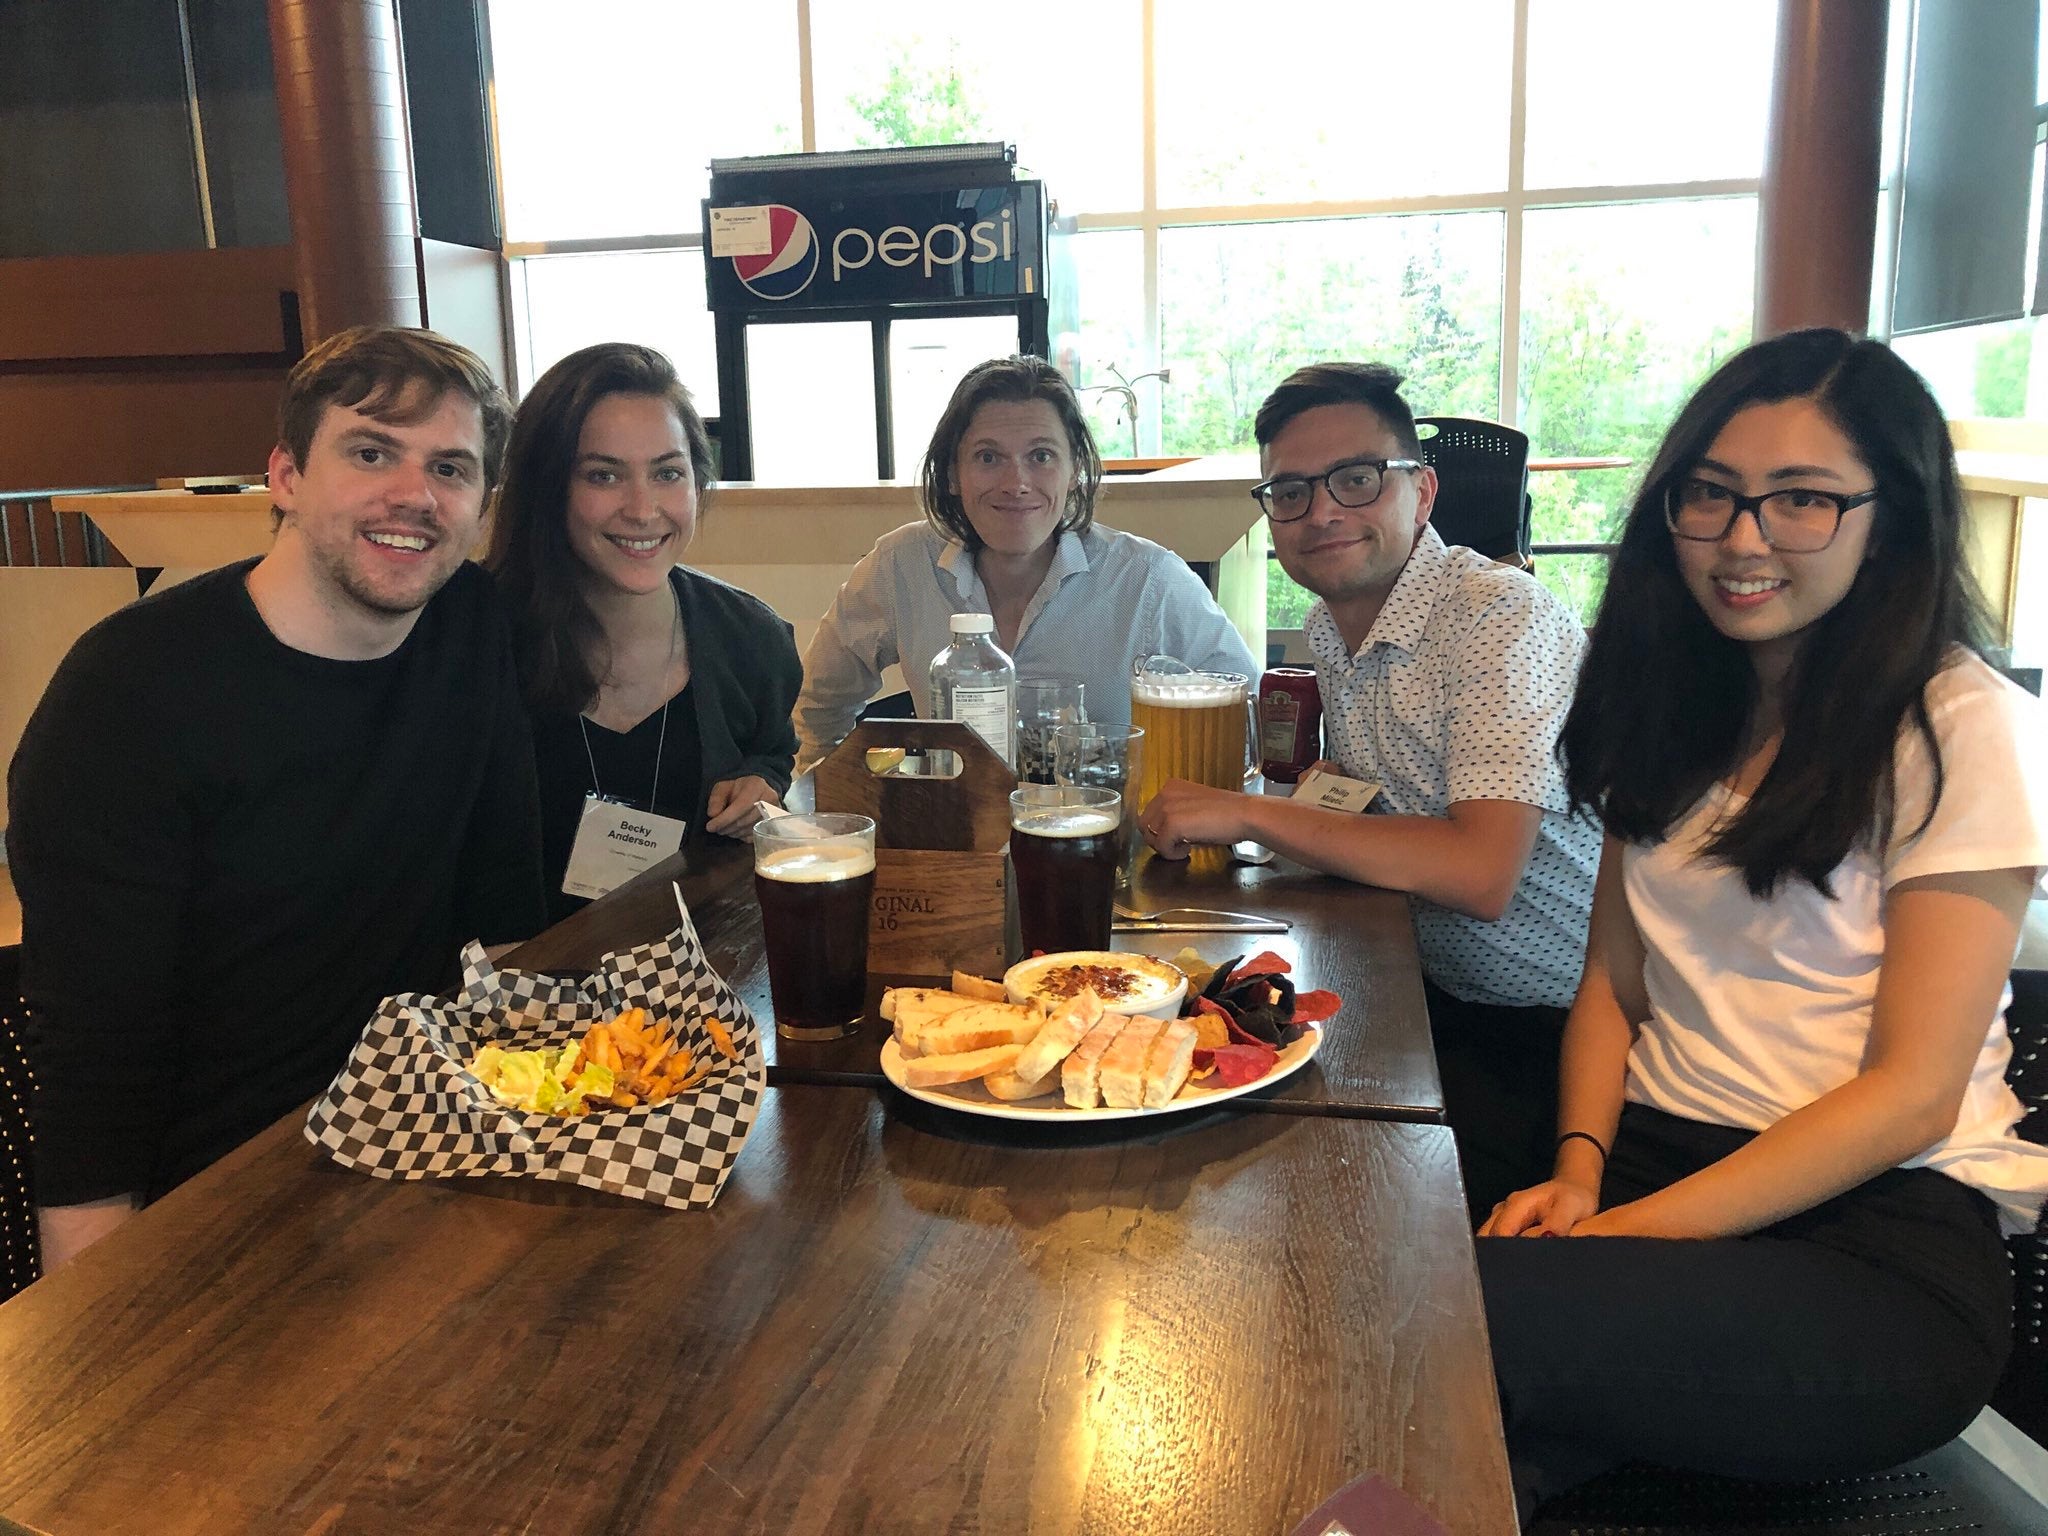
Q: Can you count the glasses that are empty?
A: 2